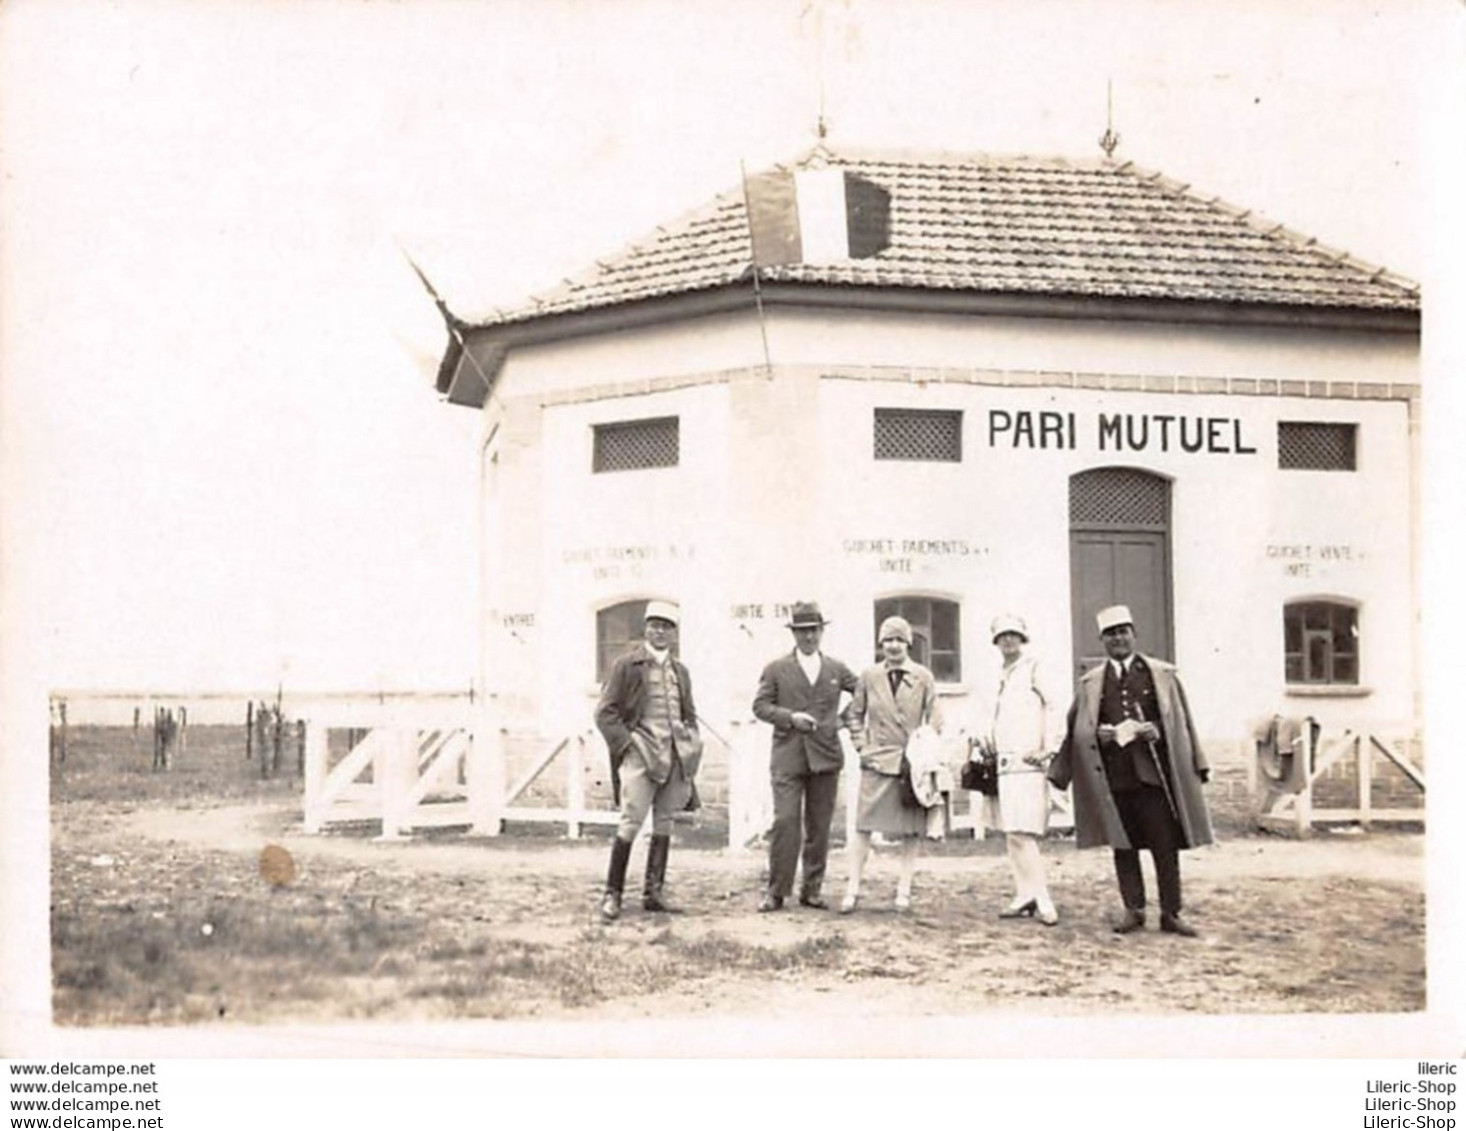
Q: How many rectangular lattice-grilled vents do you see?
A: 3